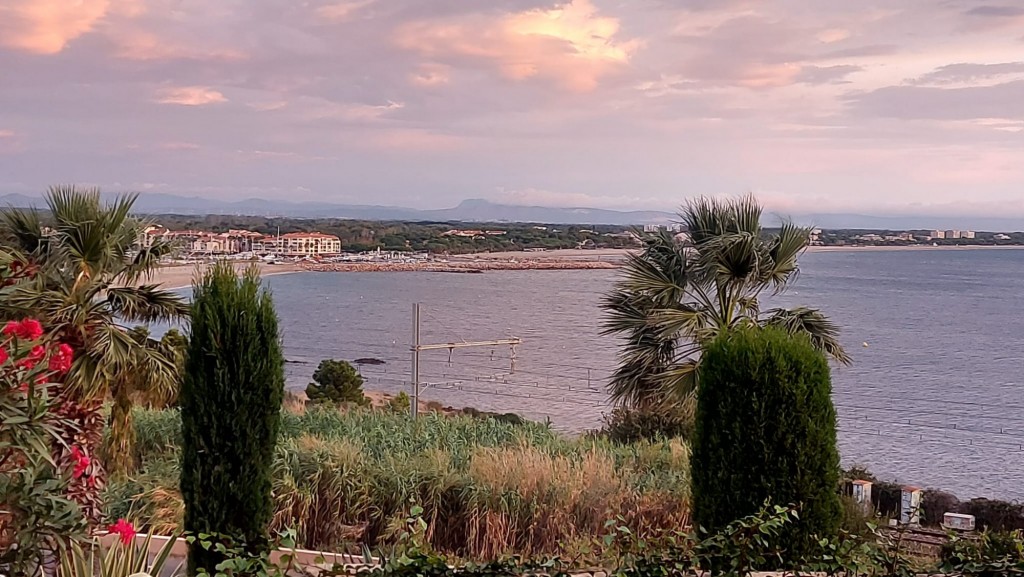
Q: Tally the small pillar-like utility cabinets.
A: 2